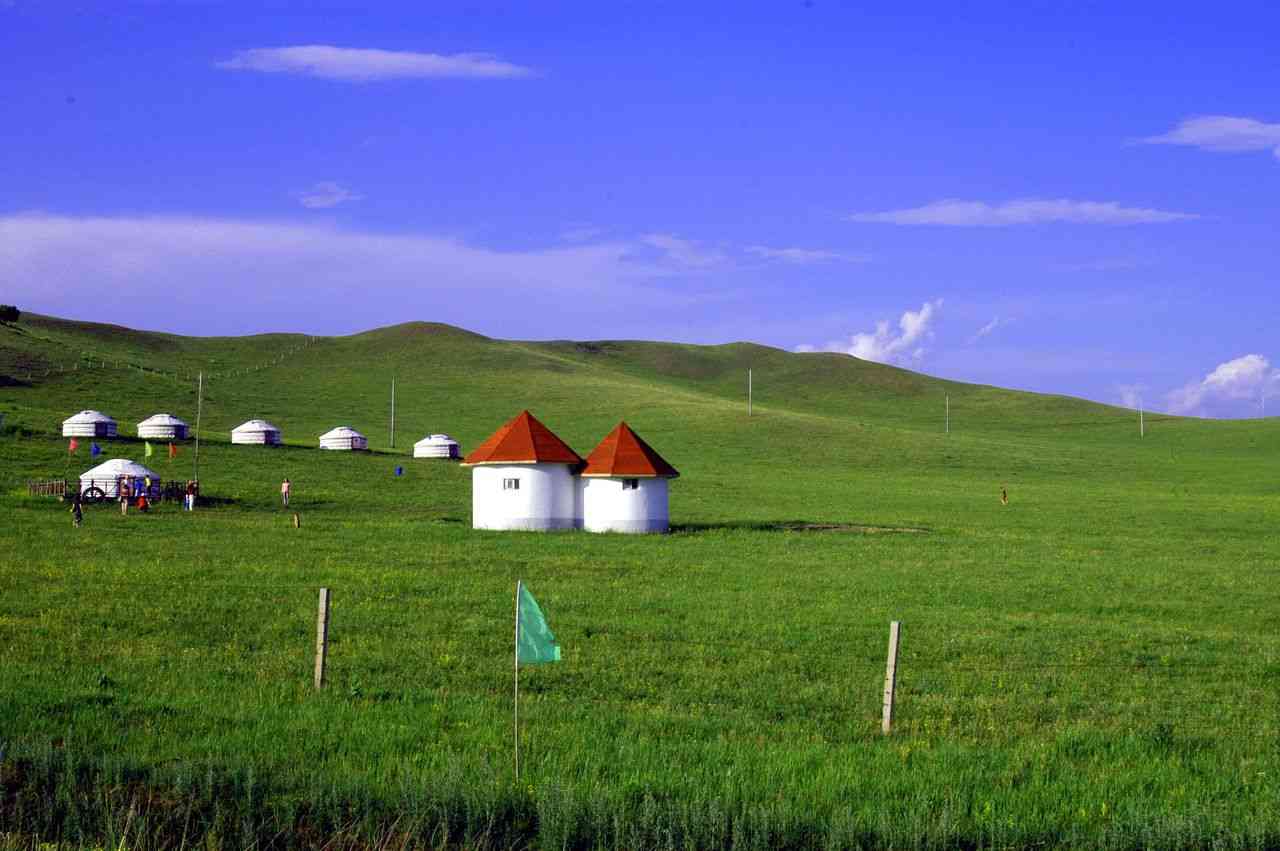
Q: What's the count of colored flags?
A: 5